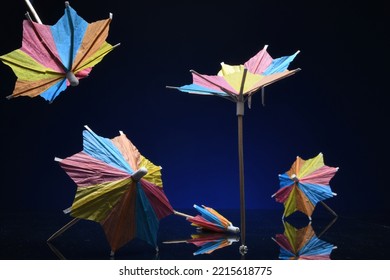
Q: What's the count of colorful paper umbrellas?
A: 5